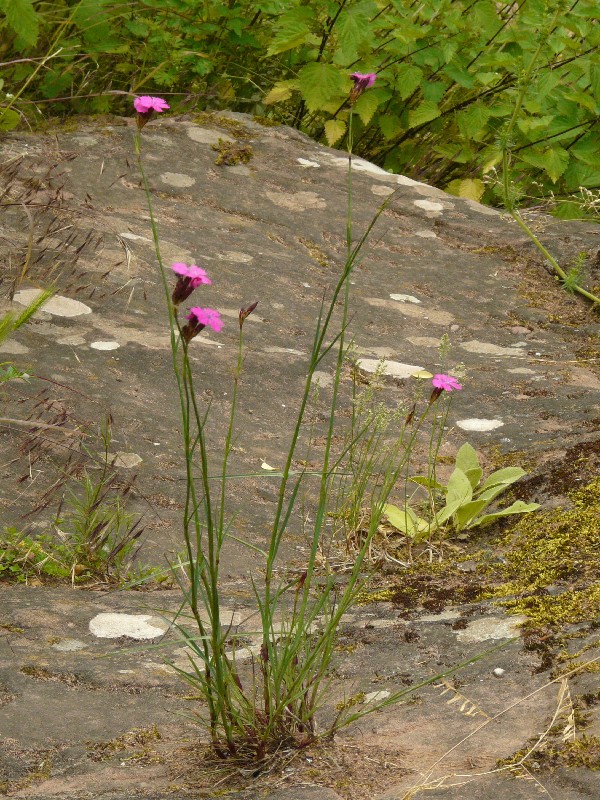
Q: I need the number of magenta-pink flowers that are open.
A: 5